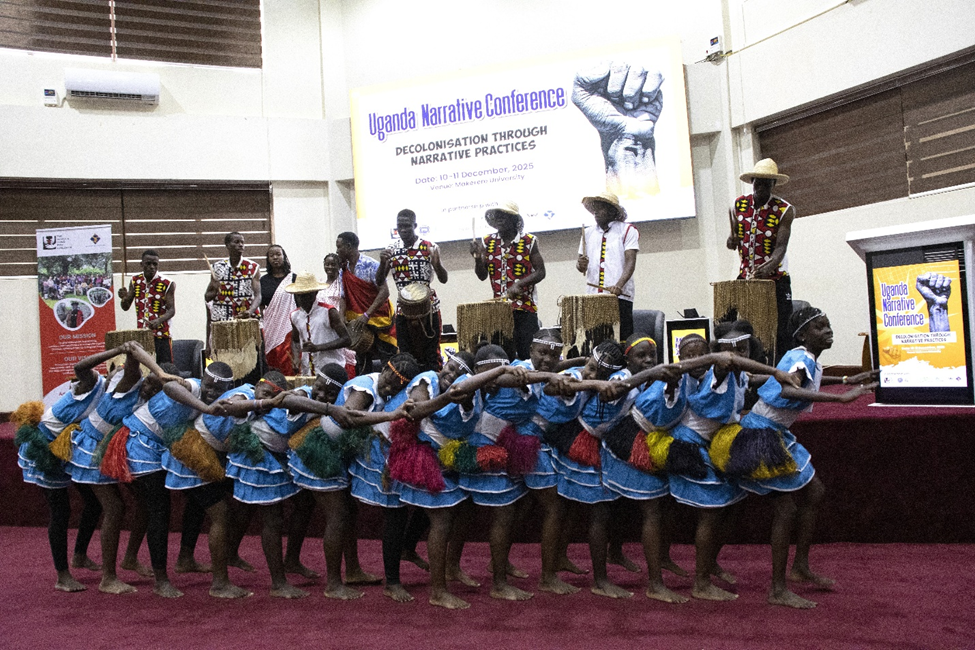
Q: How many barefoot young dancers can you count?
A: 14